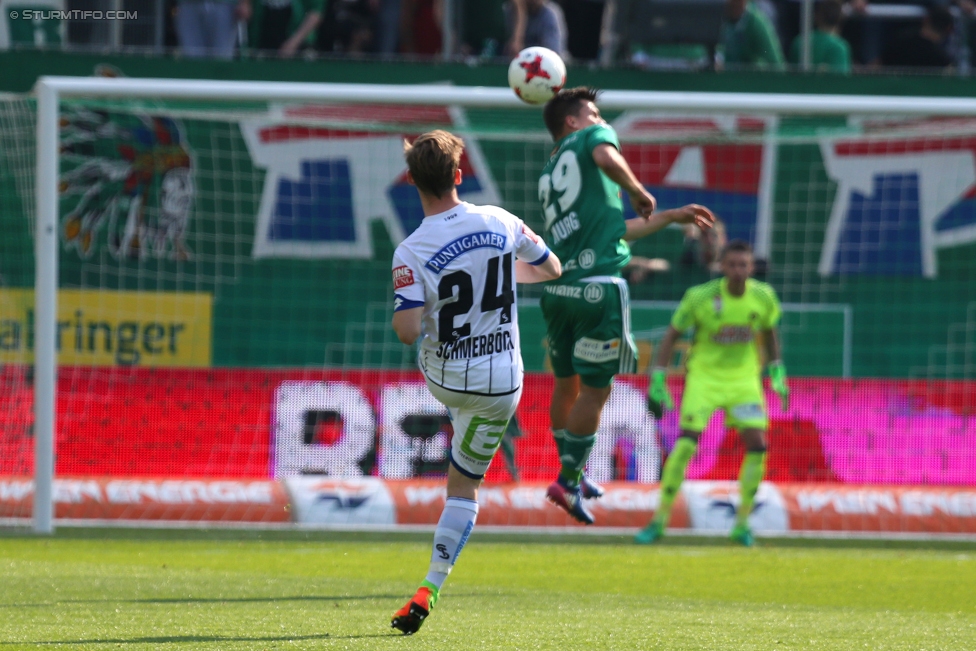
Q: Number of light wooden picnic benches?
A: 0